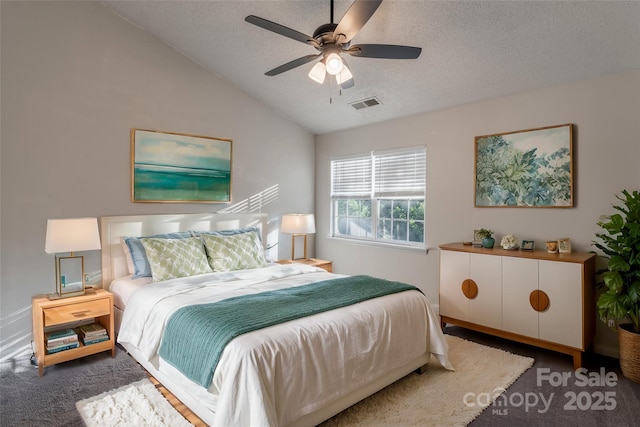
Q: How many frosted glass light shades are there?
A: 3